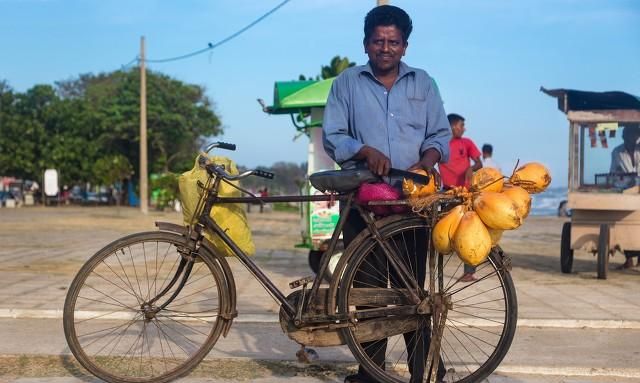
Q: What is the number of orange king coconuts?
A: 8